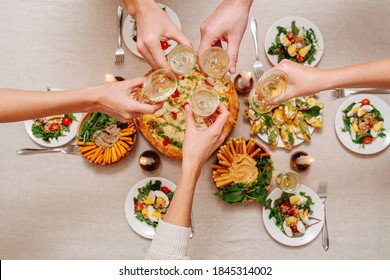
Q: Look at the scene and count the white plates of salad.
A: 6